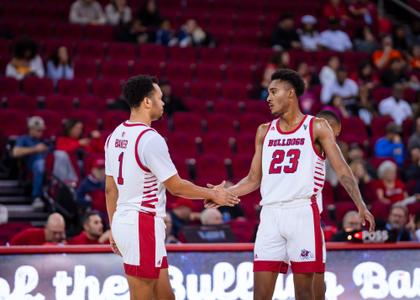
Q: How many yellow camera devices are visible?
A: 0